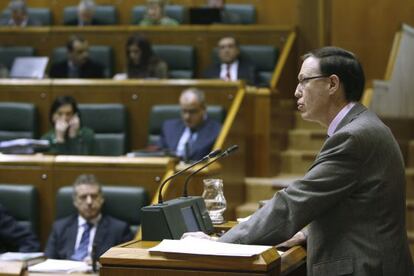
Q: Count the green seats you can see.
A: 13